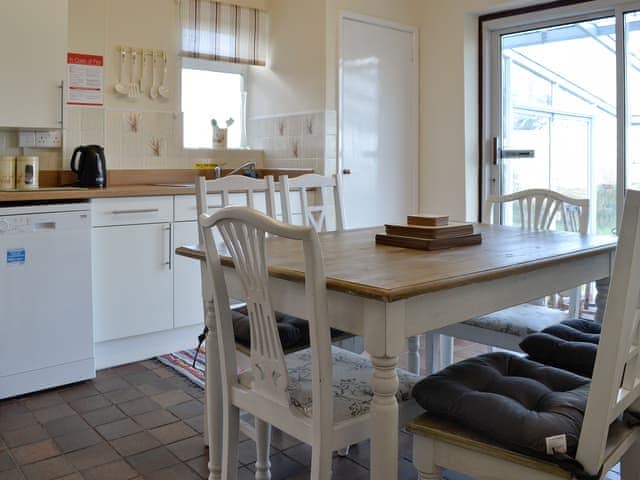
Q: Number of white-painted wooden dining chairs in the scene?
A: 6